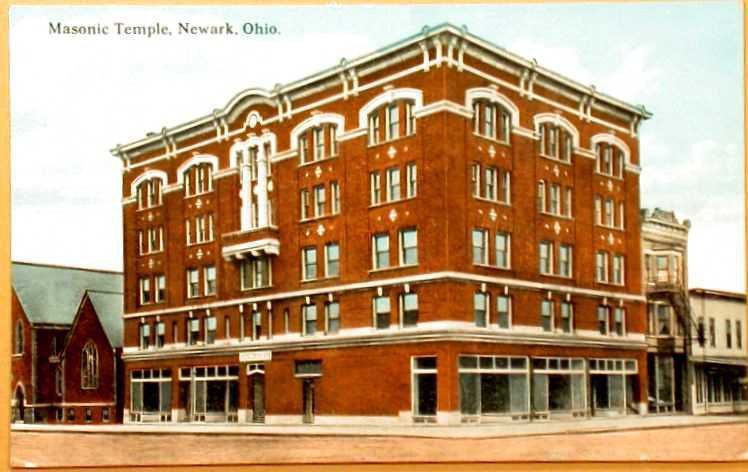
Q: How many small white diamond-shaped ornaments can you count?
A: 14